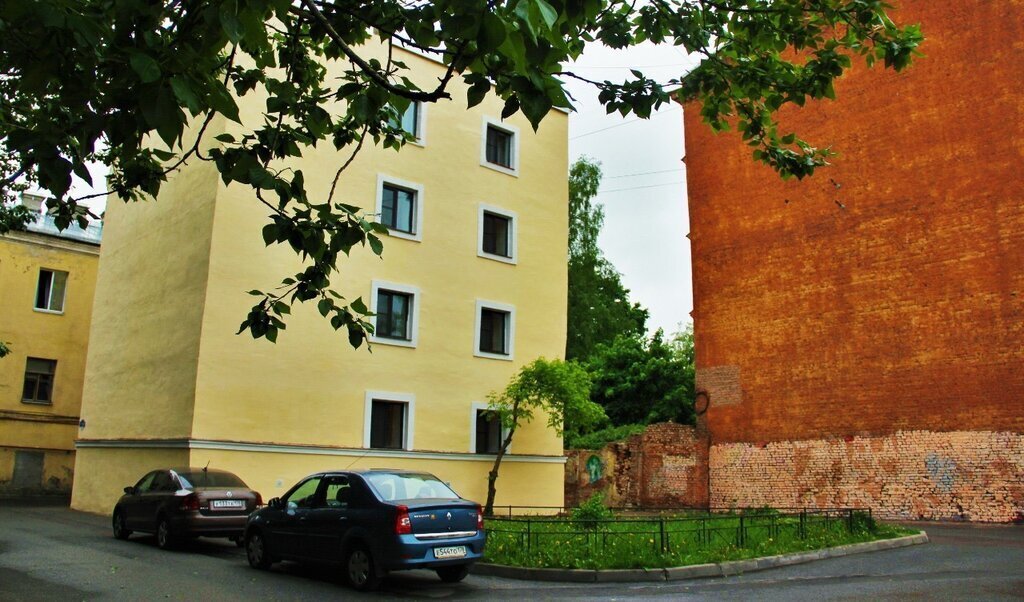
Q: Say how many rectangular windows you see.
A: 10